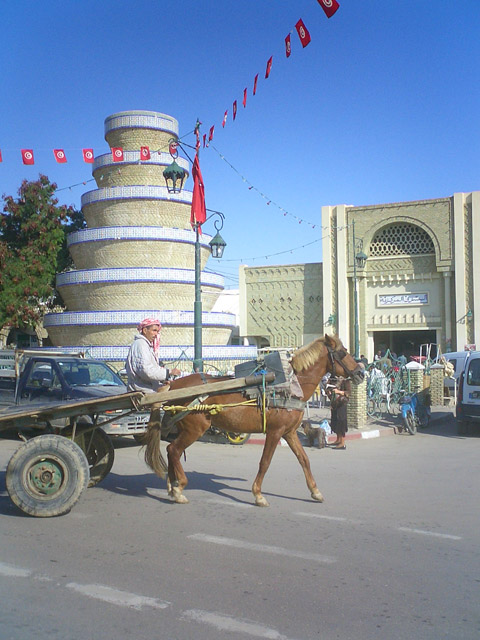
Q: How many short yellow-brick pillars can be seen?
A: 3